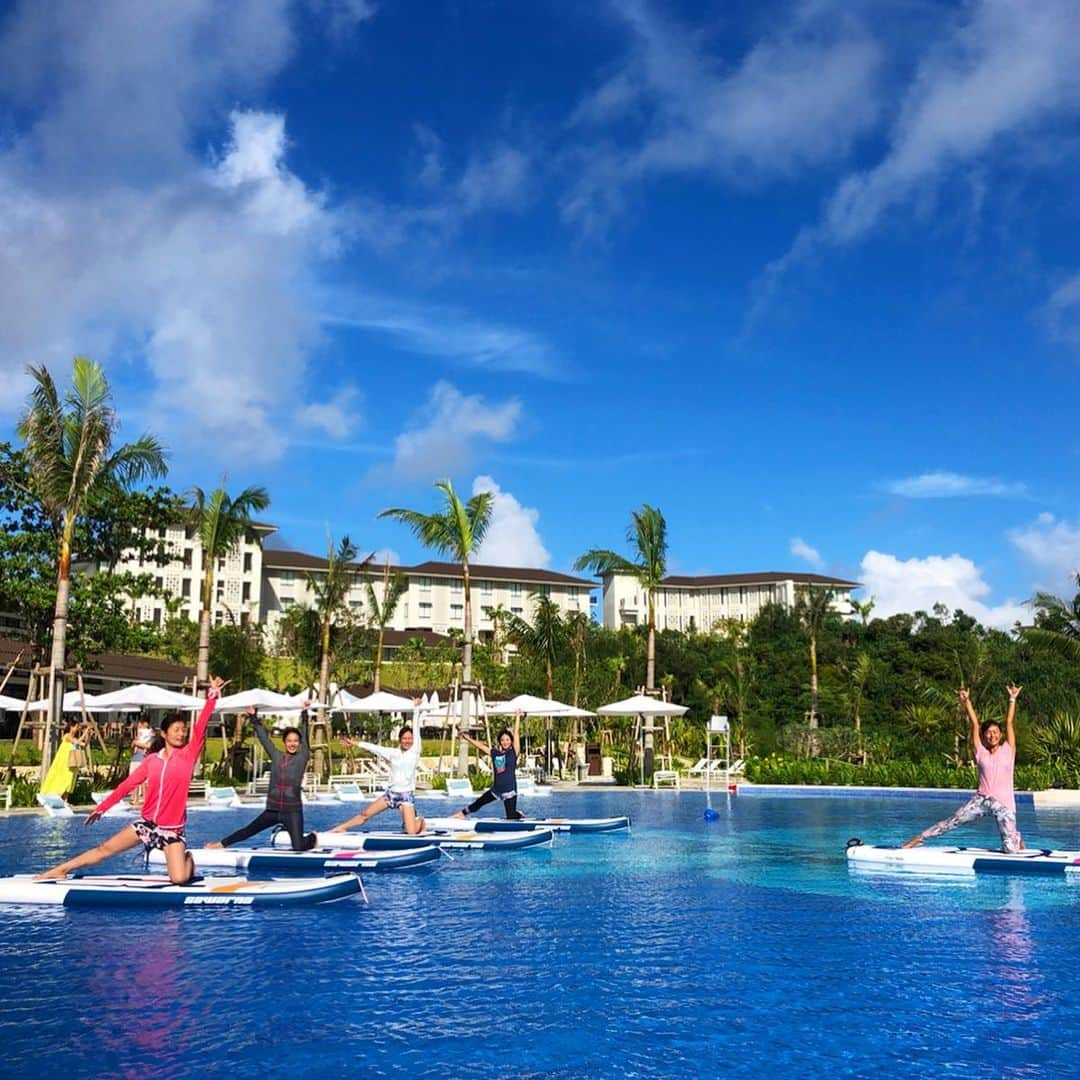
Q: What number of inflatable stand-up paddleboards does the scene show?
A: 5